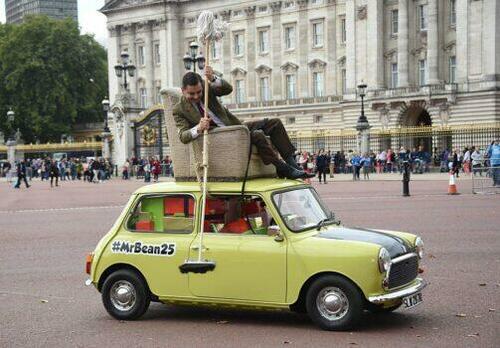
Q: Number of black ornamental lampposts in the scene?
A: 5